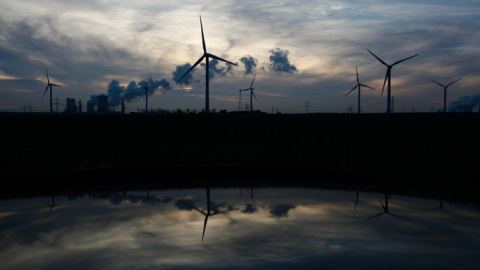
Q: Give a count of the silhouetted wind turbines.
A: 7